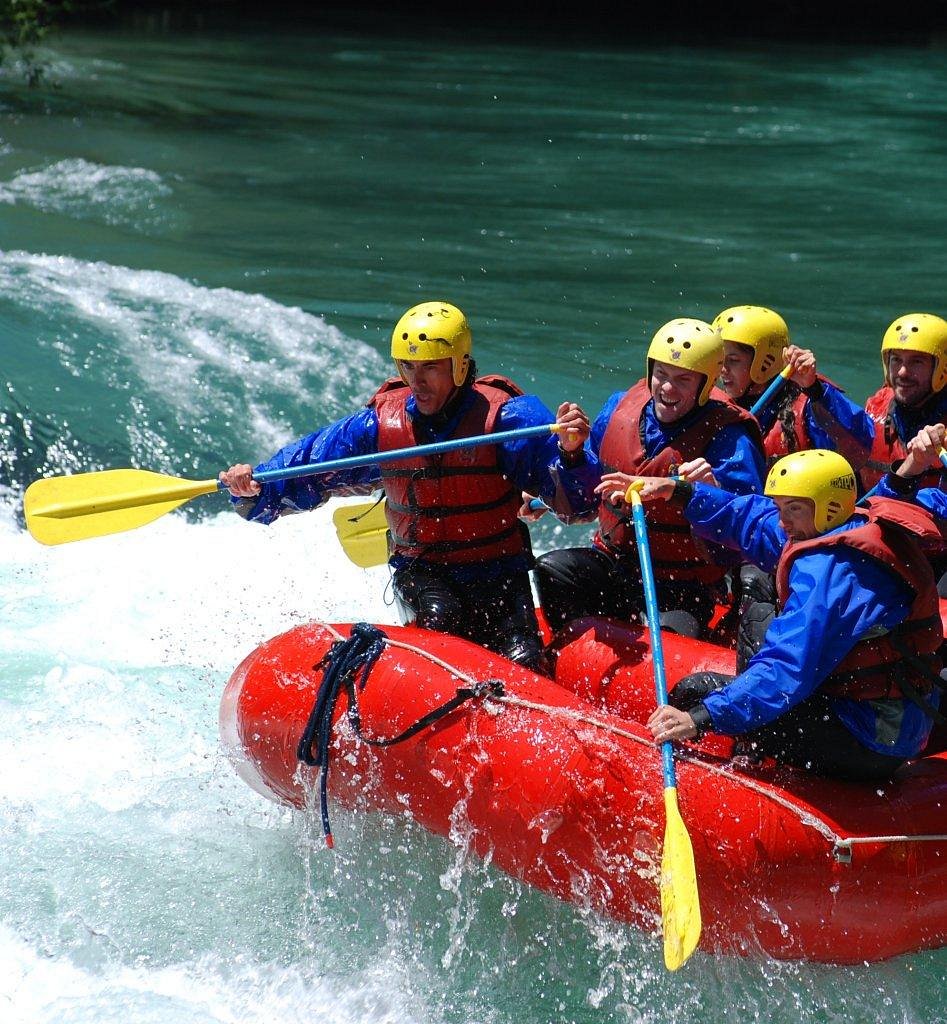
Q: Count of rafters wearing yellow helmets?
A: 5